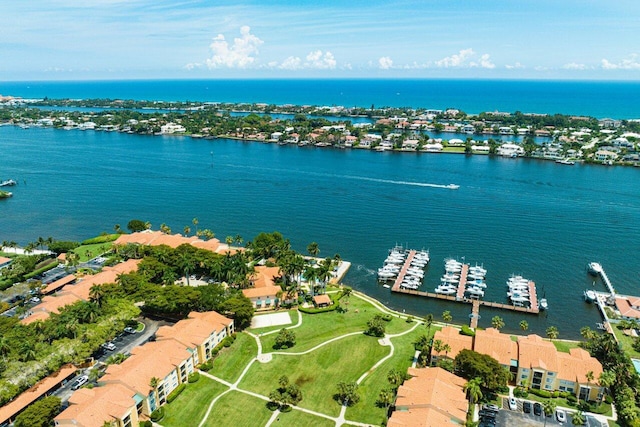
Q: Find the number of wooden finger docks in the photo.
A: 3